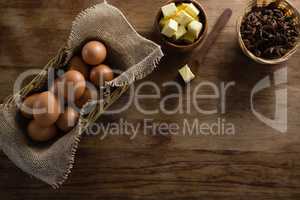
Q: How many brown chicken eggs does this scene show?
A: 10